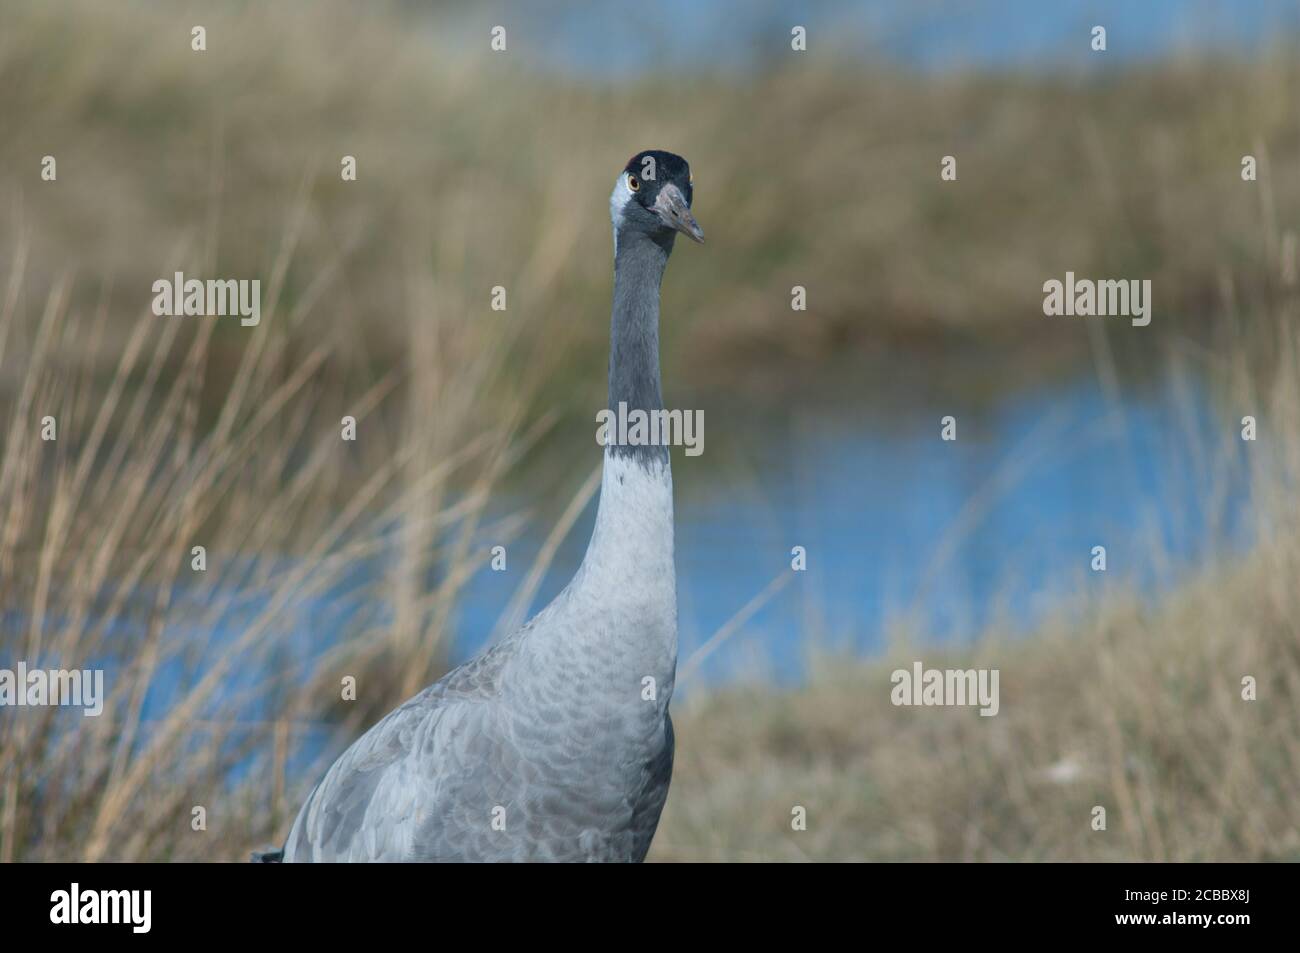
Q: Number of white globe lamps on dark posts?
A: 0